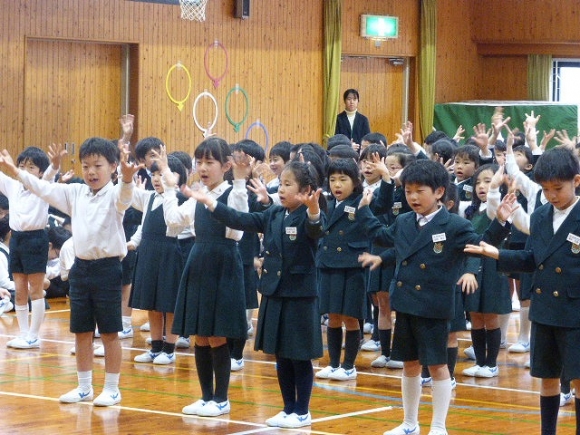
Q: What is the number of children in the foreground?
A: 5